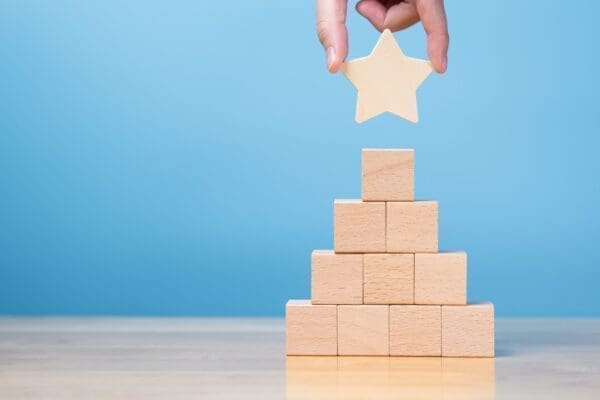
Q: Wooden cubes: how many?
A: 10